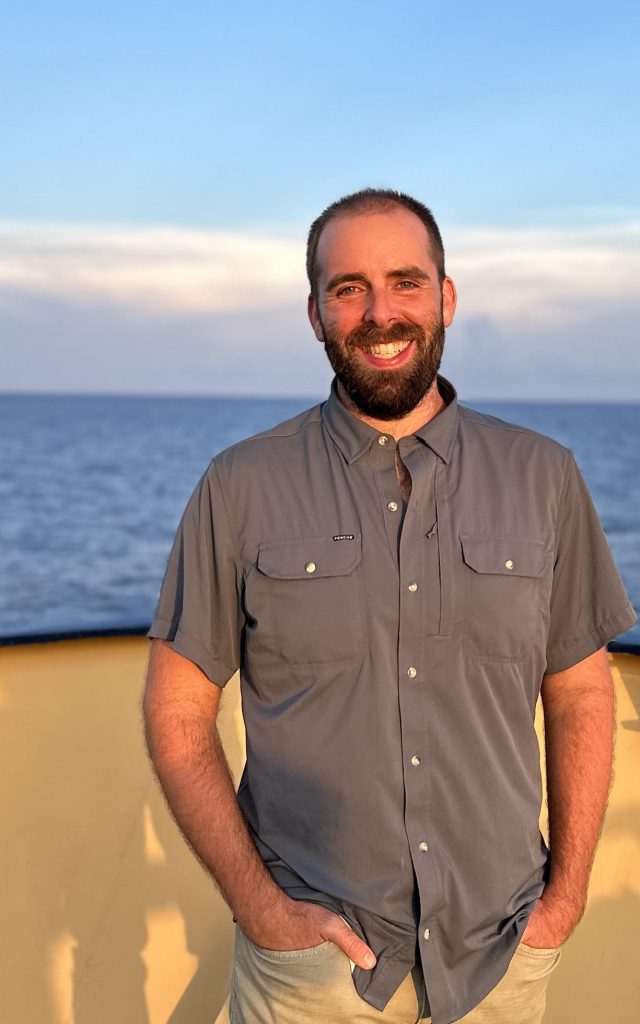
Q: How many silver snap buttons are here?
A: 9